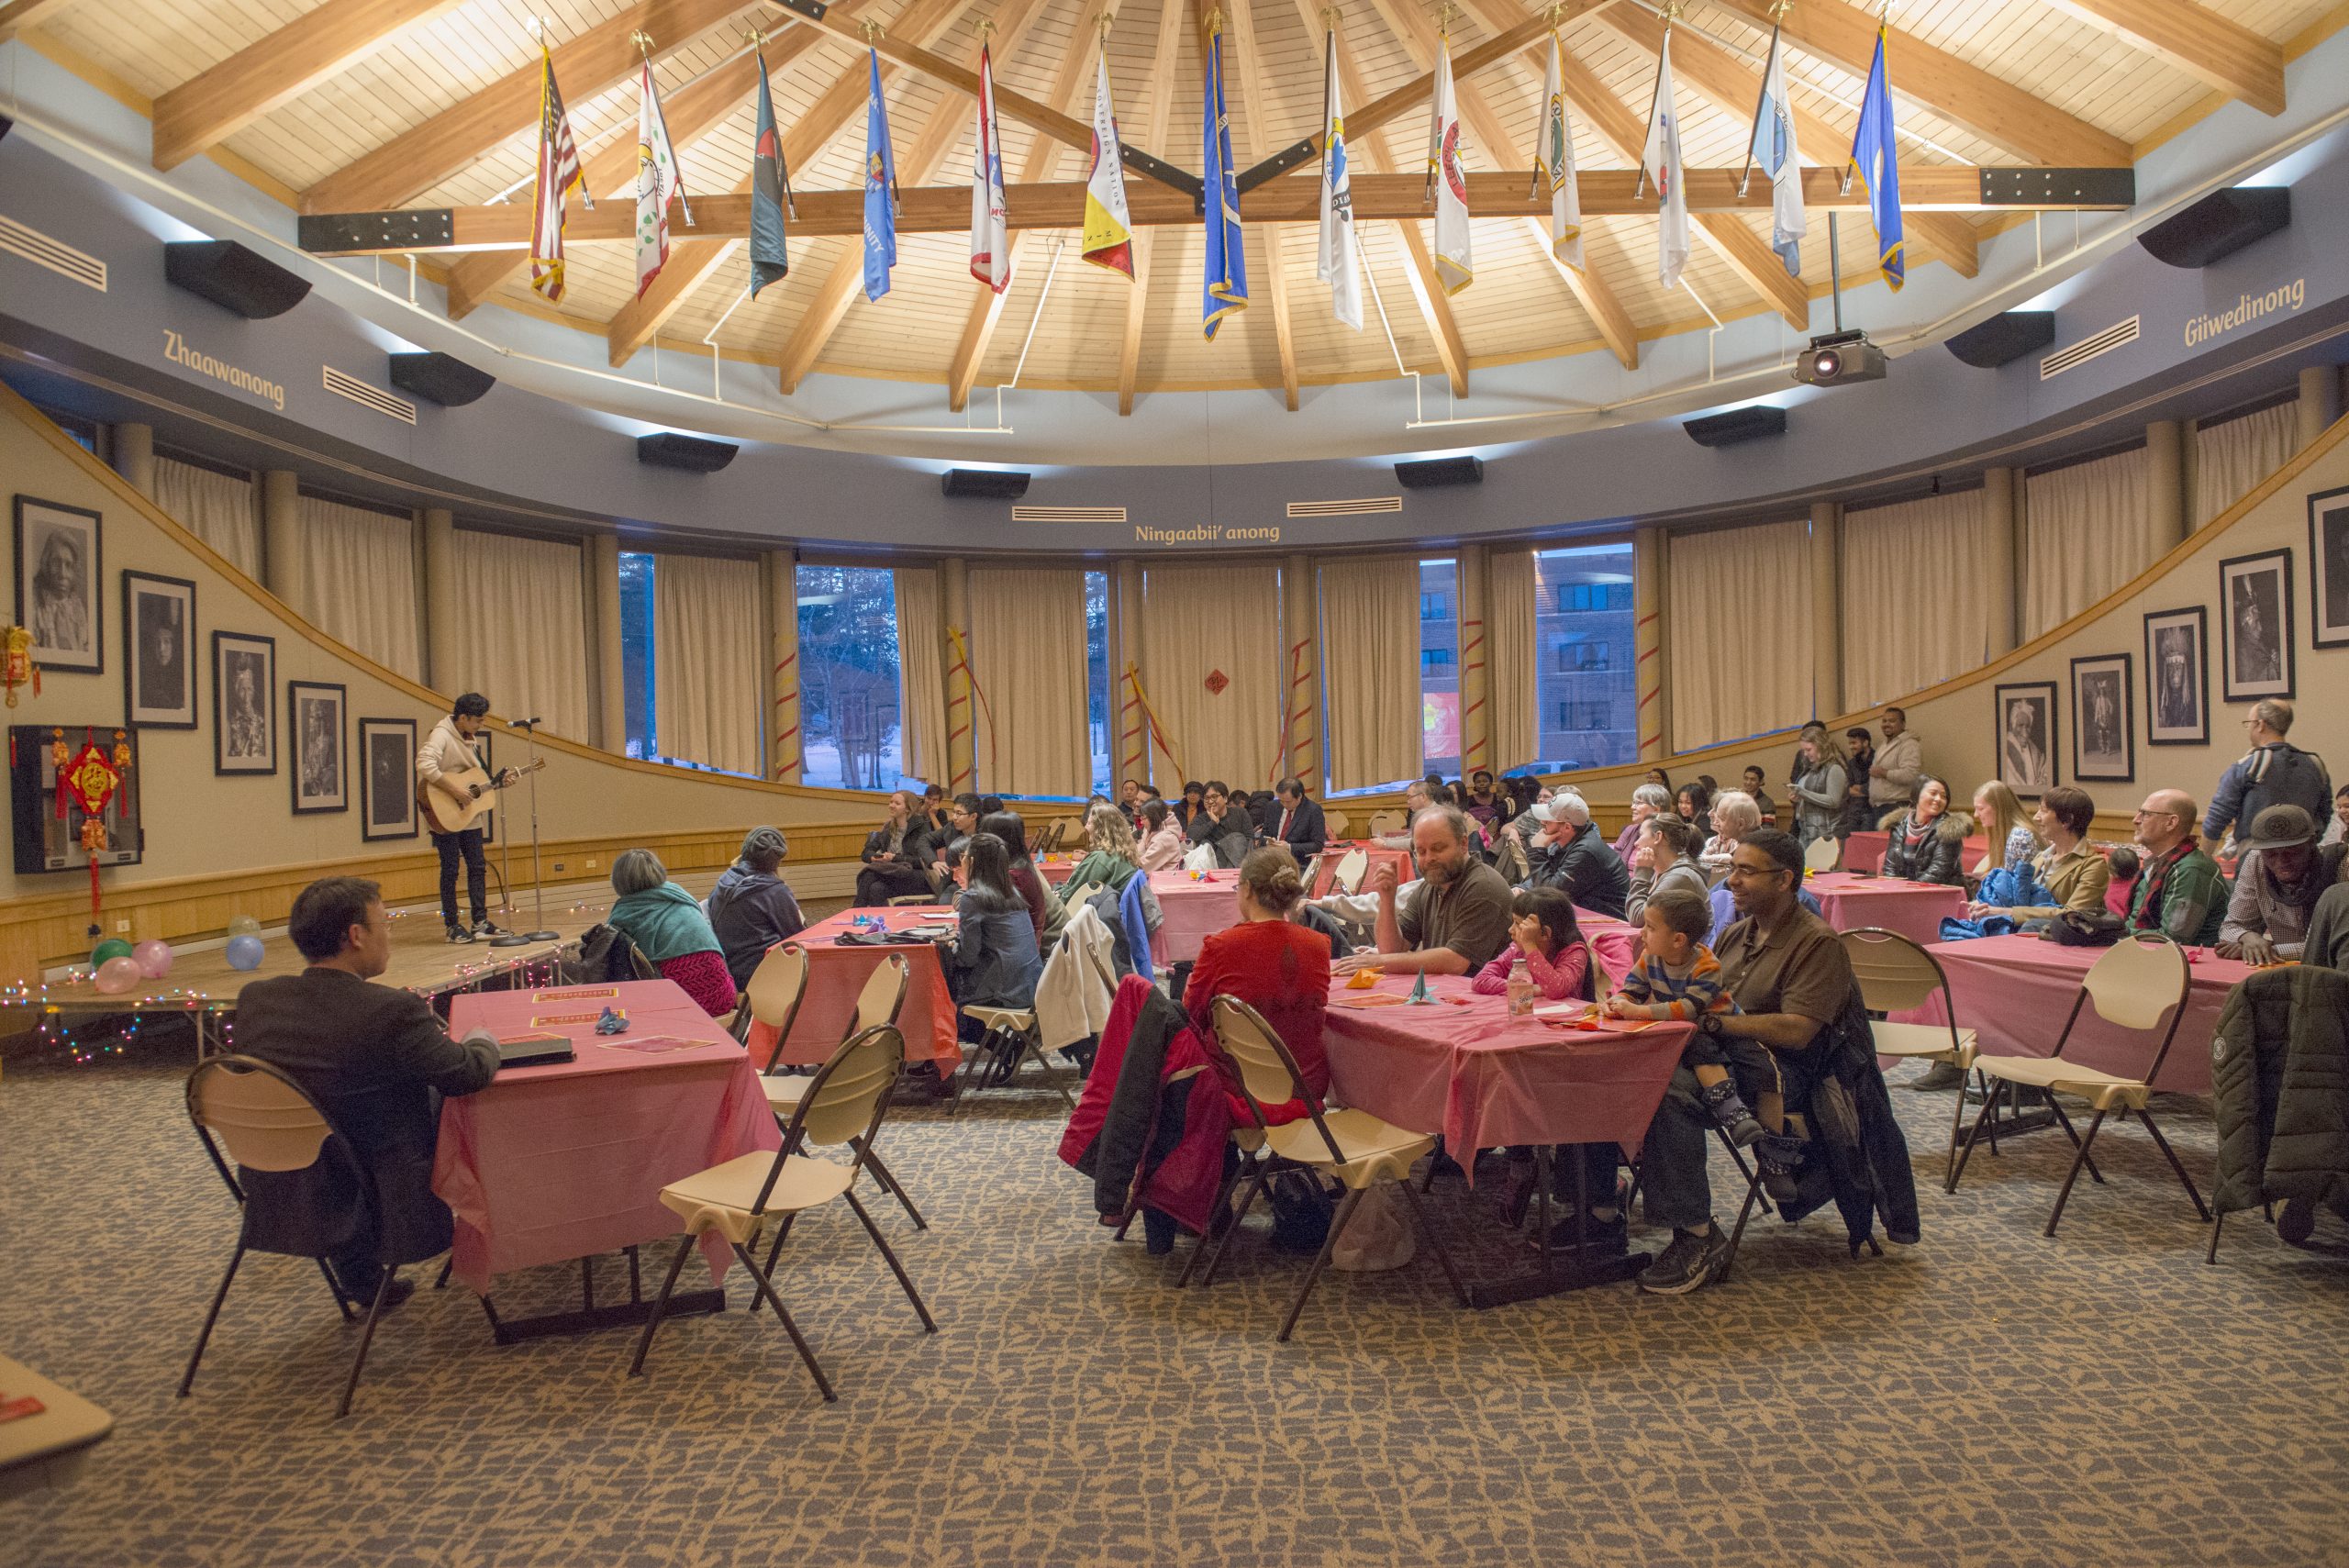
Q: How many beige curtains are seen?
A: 13